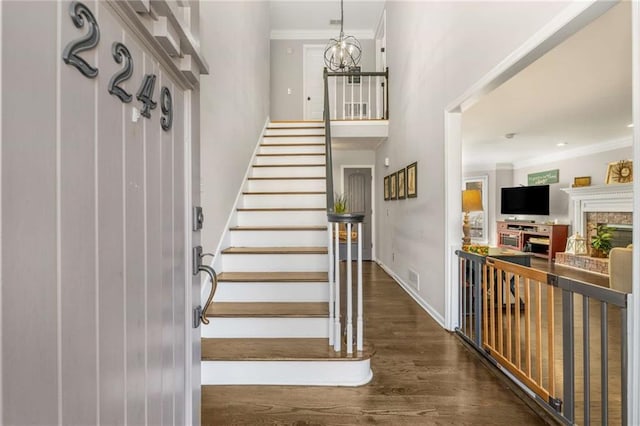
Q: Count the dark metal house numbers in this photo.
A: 4